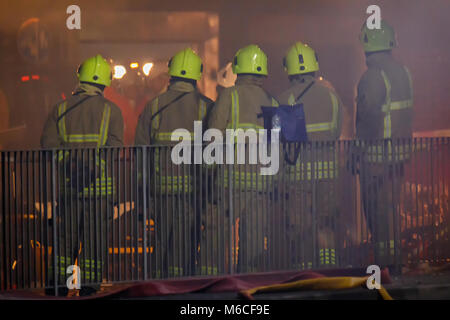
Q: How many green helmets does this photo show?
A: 5